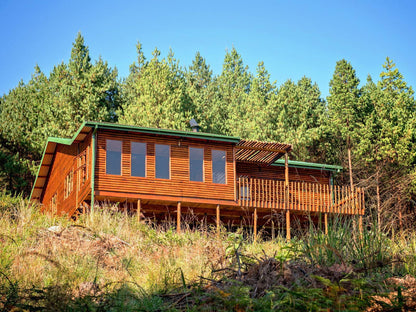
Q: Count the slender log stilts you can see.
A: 7